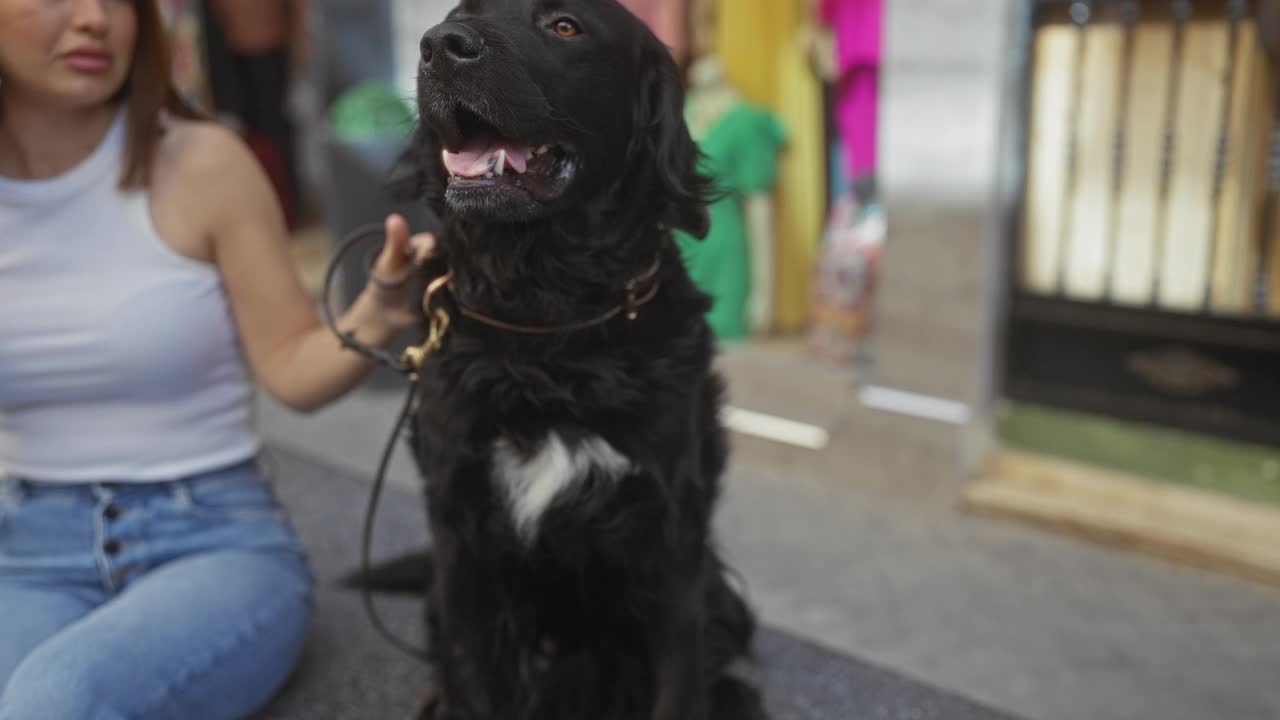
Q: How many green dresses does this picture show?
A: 1